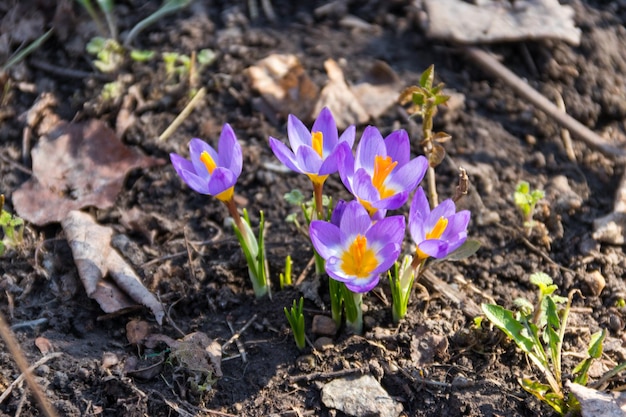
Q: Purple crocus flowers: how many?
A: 5